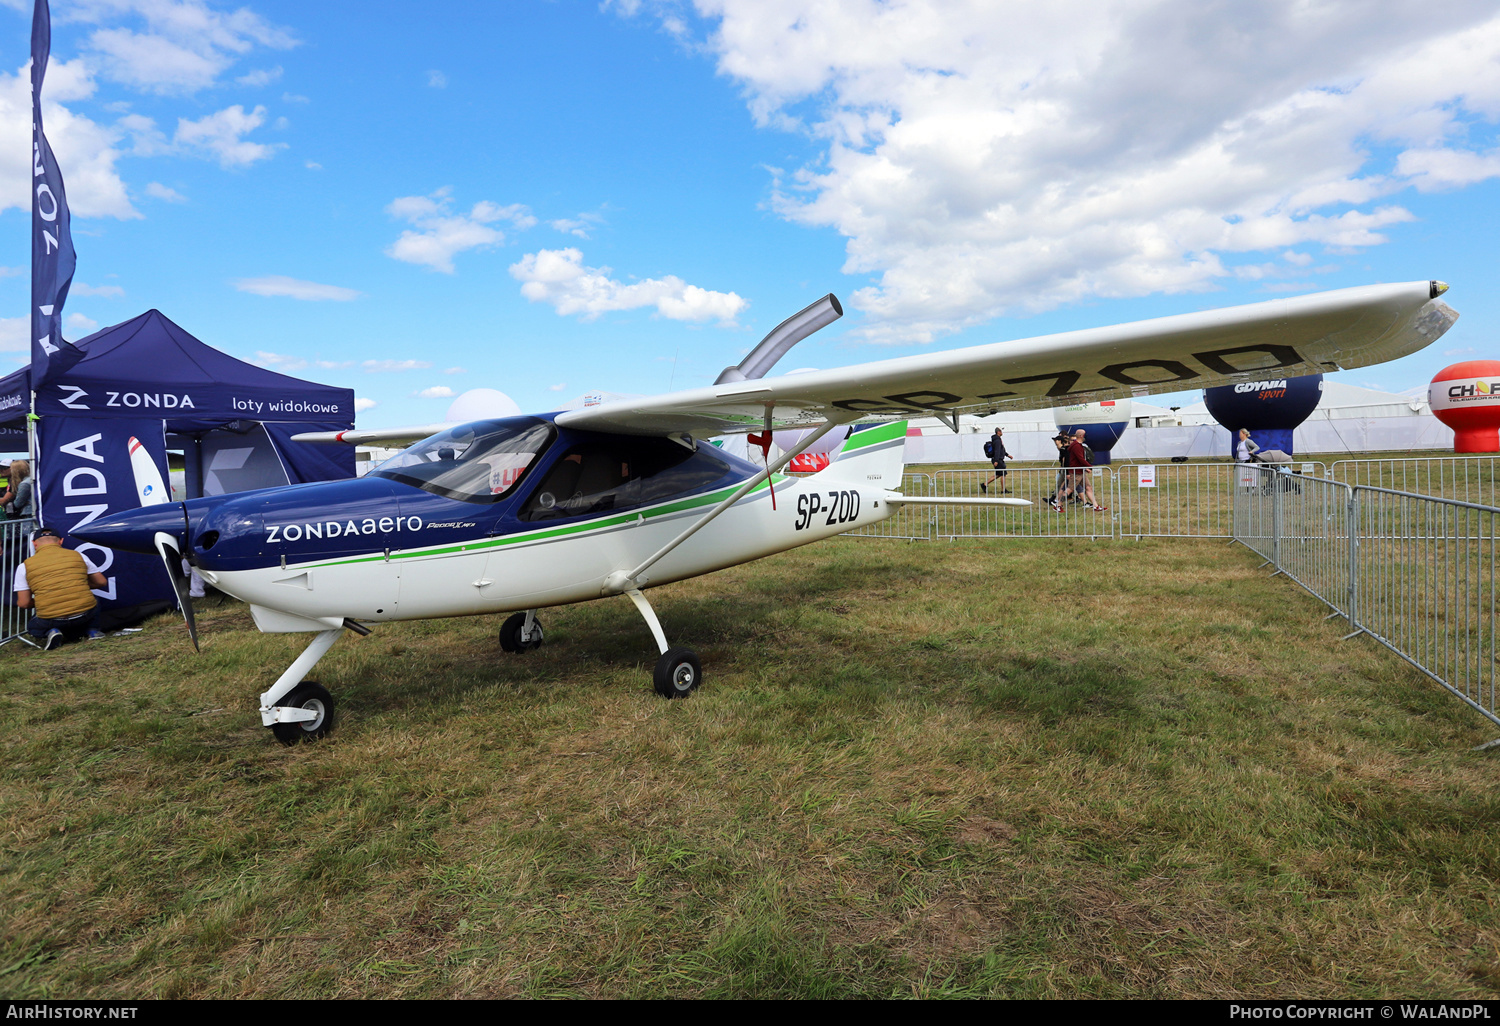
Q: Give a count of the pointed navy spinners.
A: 1